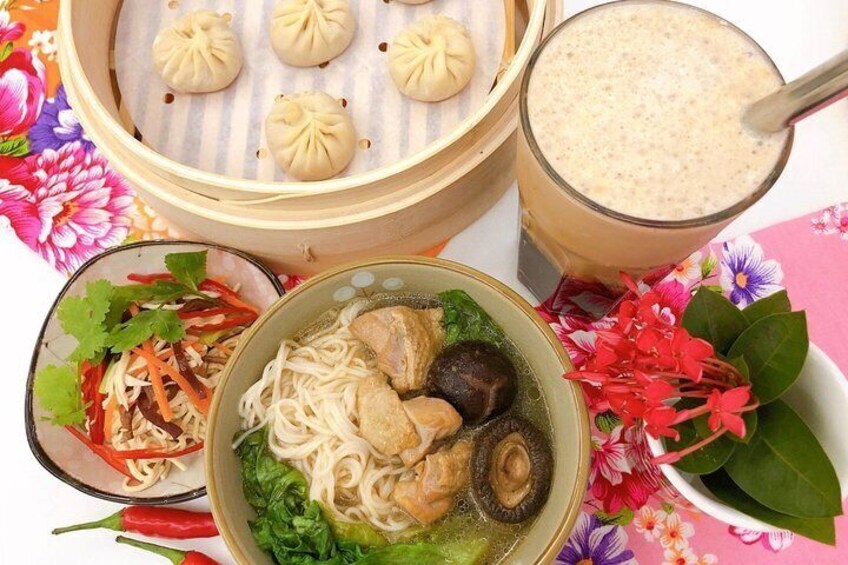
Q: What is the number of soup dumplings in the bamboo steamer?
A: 5